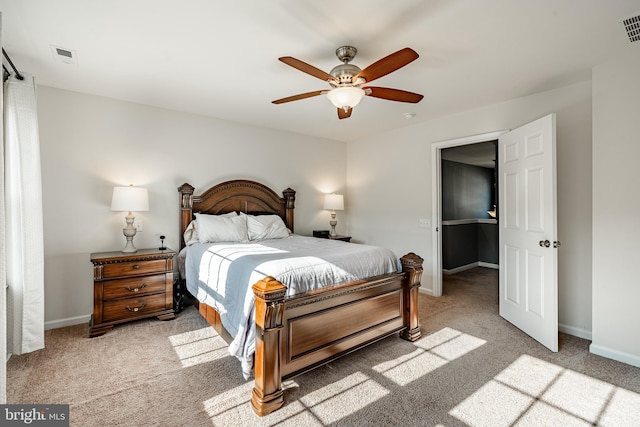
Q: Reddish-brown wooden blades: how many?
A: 5